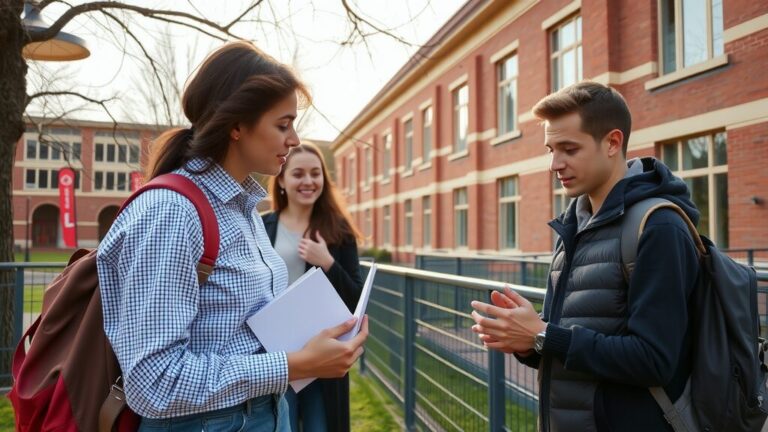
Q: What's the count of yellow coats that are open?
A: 0